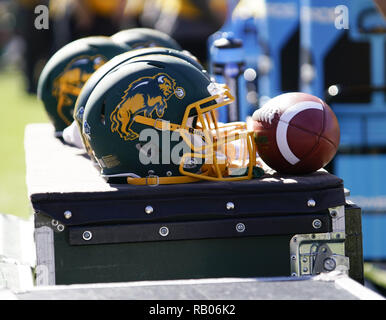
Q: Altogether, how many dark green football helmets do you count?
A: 4